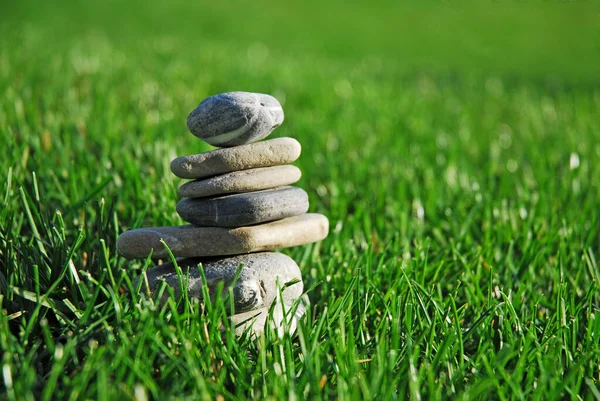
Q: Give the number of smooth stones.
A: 7